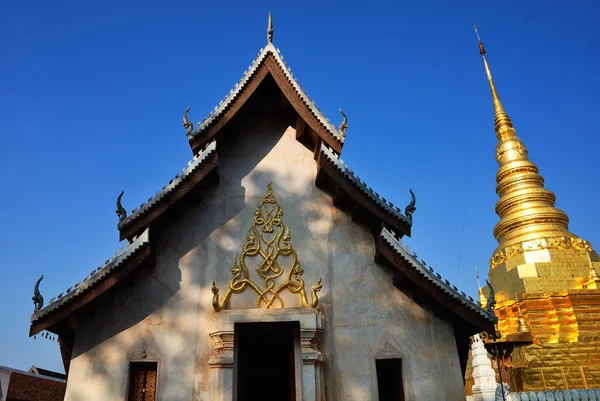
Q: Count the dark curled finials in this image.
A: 6